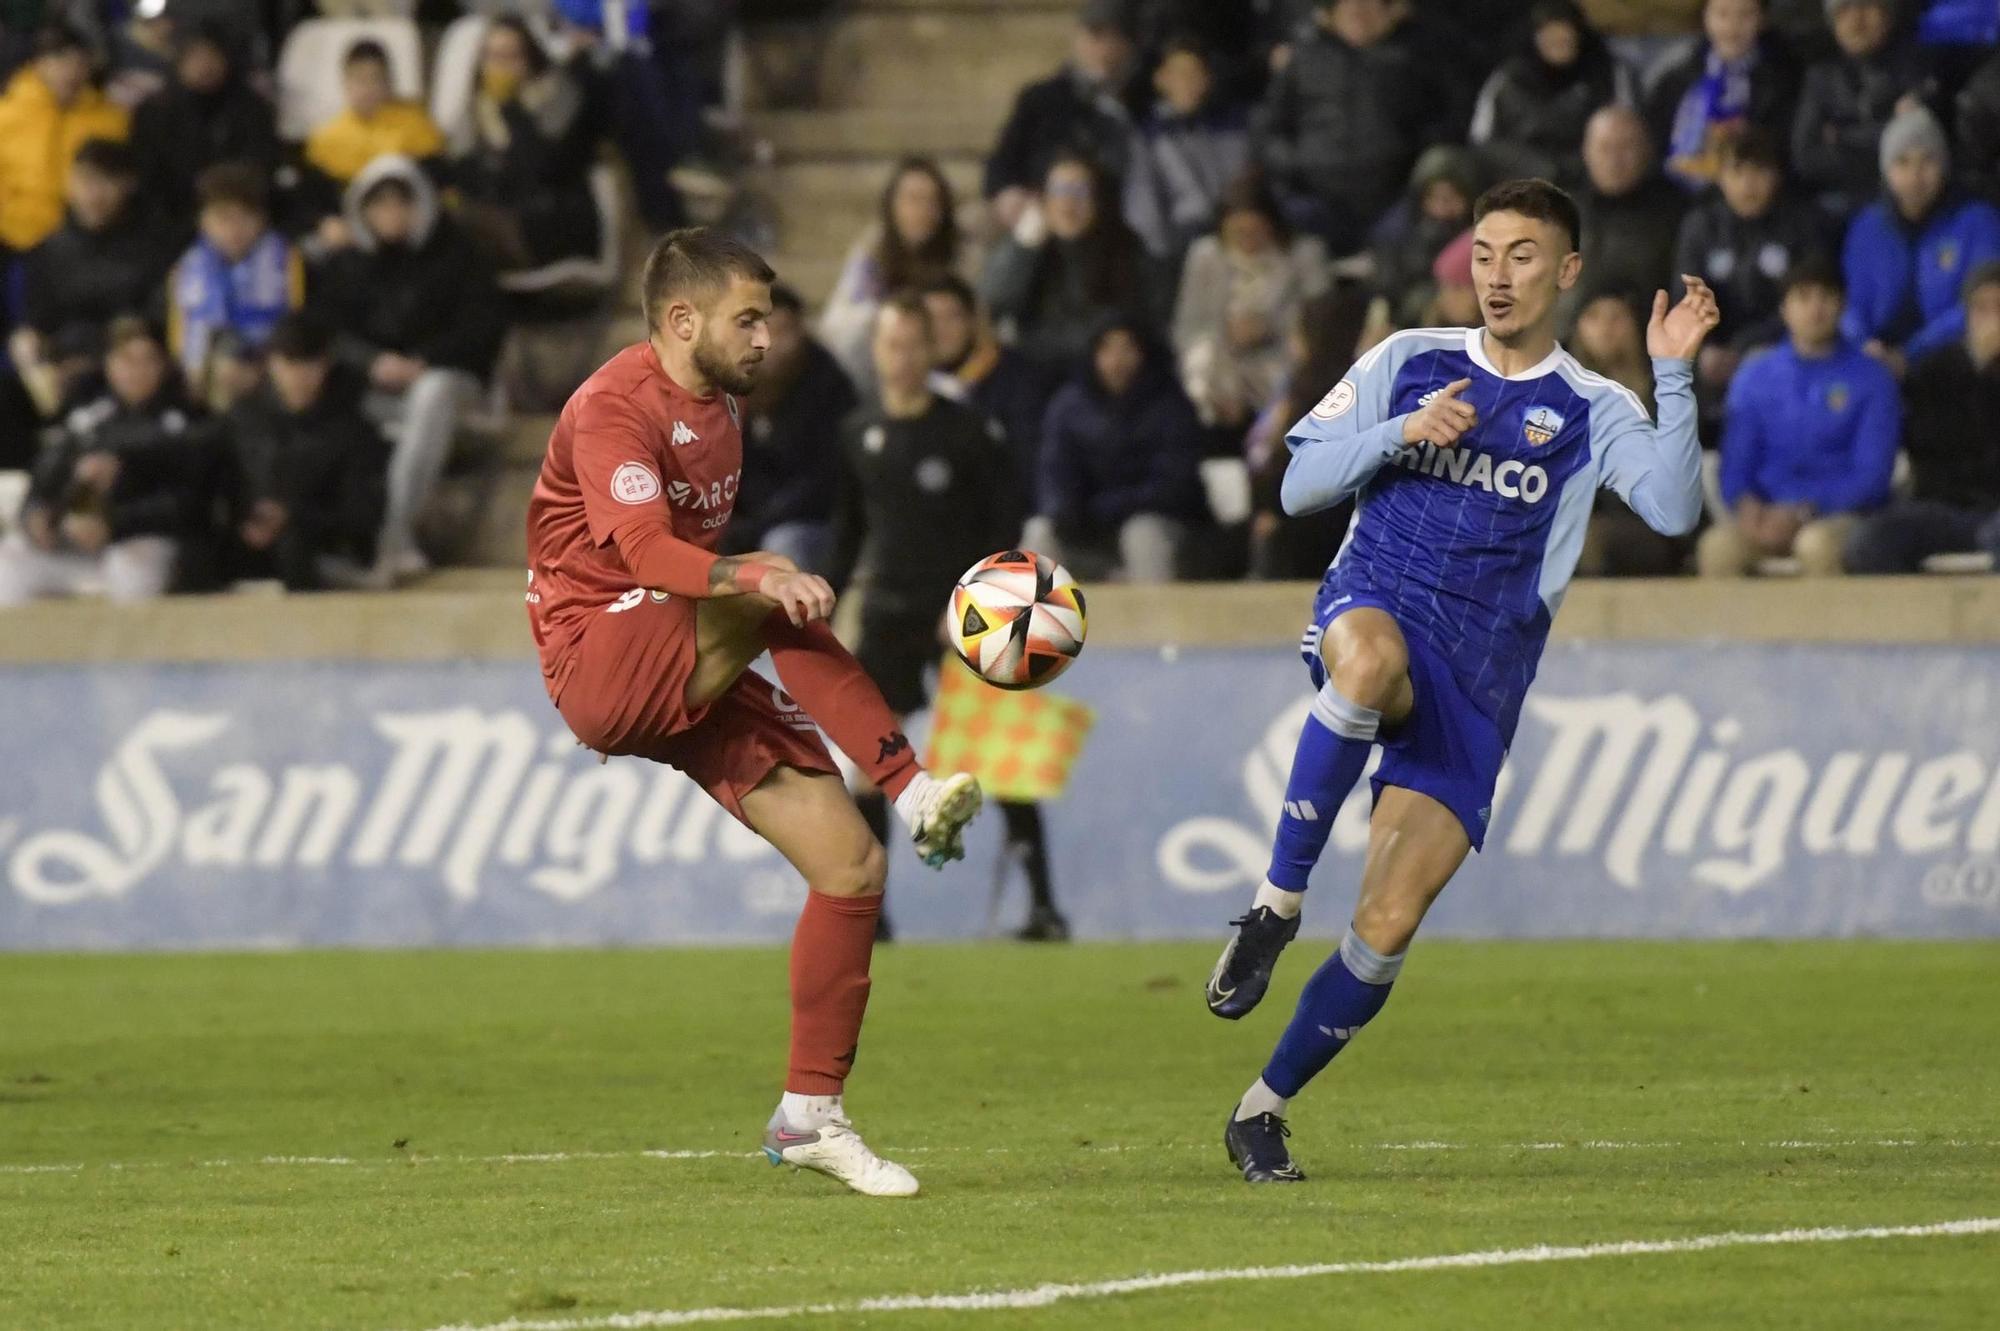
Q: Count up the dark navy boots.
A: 2